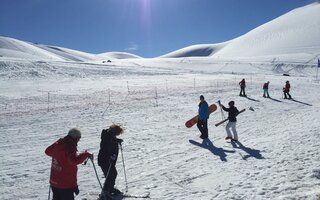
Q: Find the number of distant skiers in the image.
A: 3